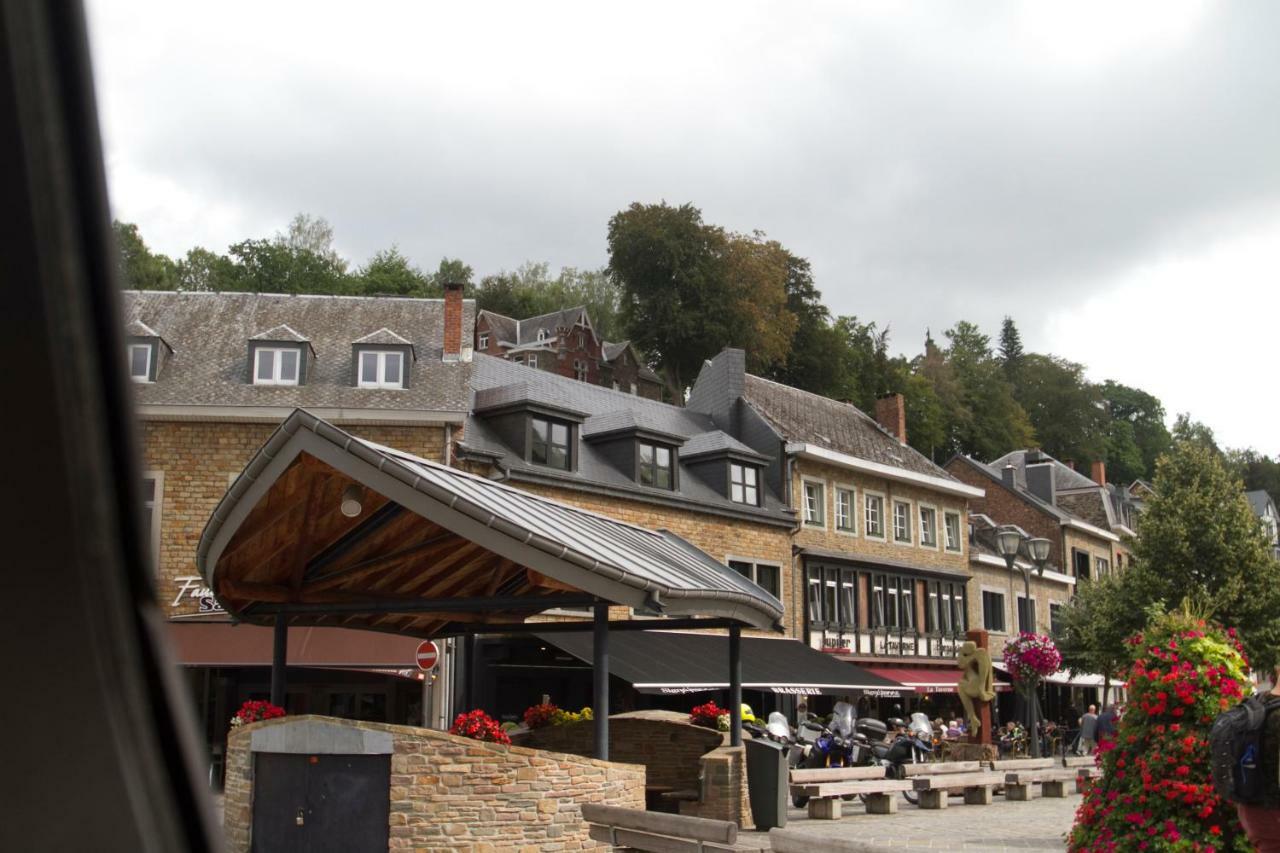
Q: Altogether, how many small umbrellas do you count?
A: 0